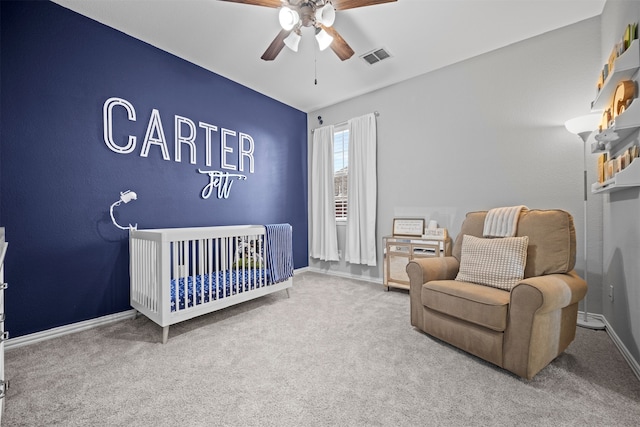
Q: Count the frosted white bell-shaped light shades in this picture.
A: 4